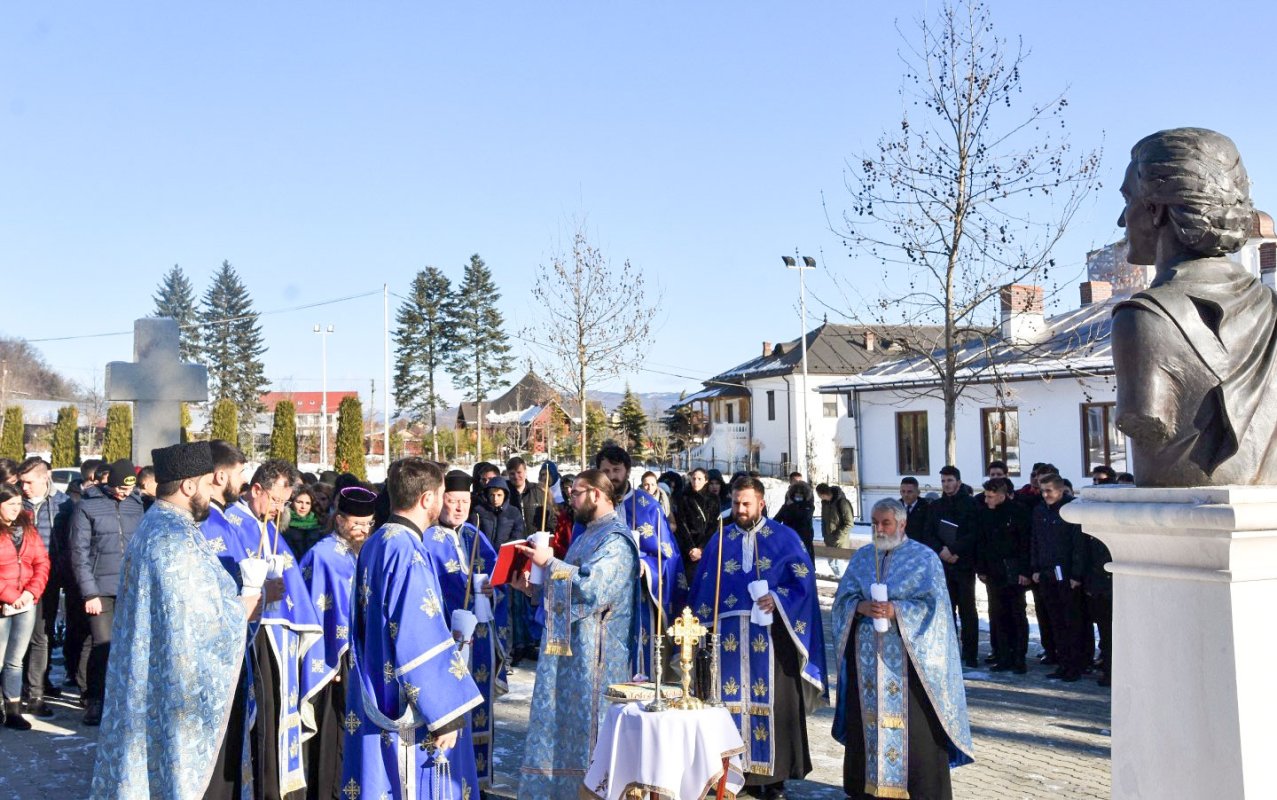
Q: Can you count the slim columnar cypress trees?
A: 7